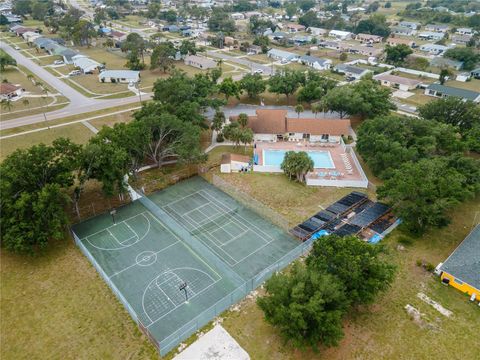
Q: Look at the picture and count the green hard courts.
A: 2